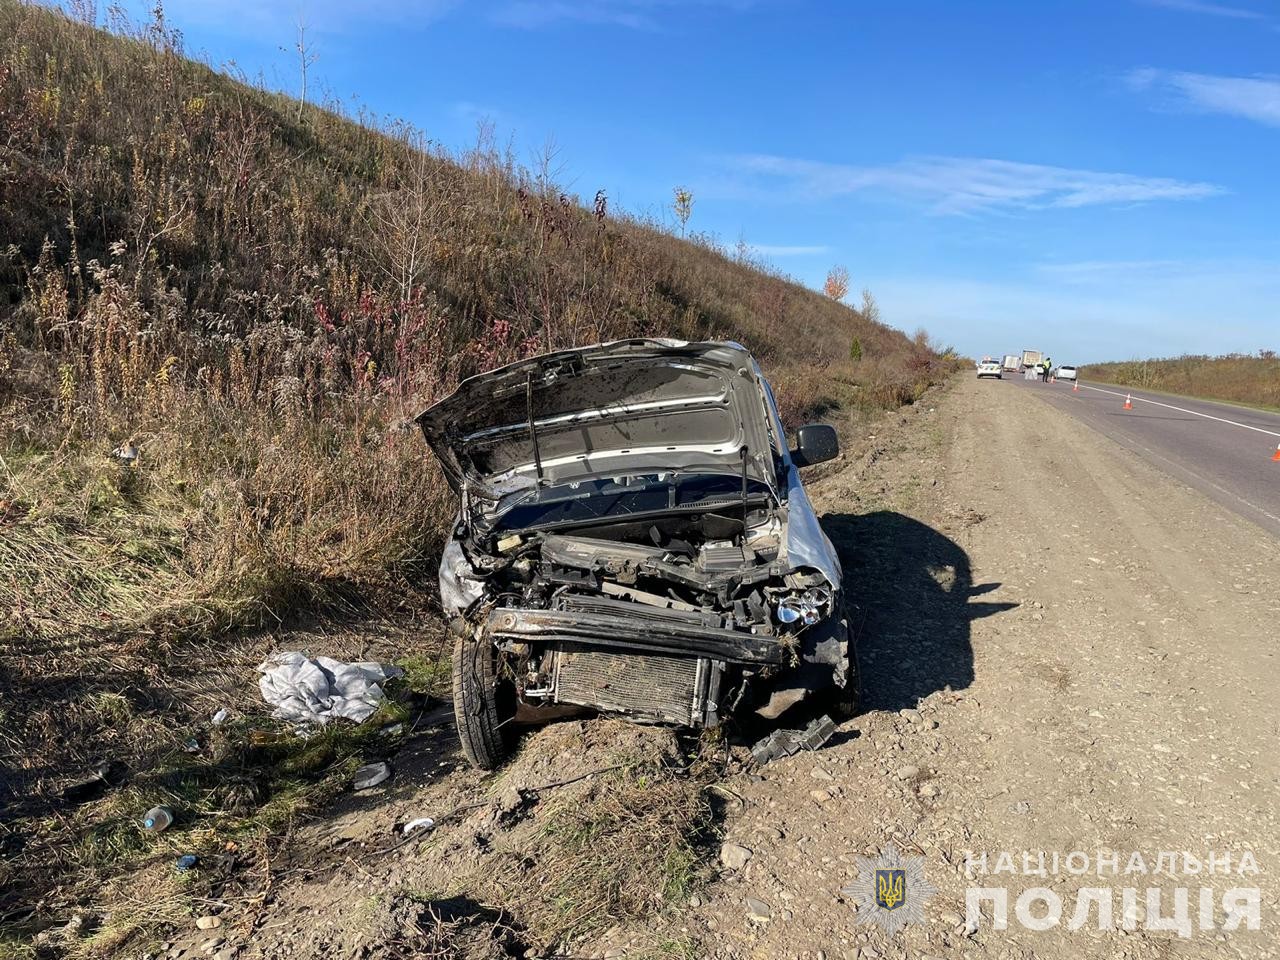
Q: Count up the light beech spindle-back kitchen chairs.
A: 0